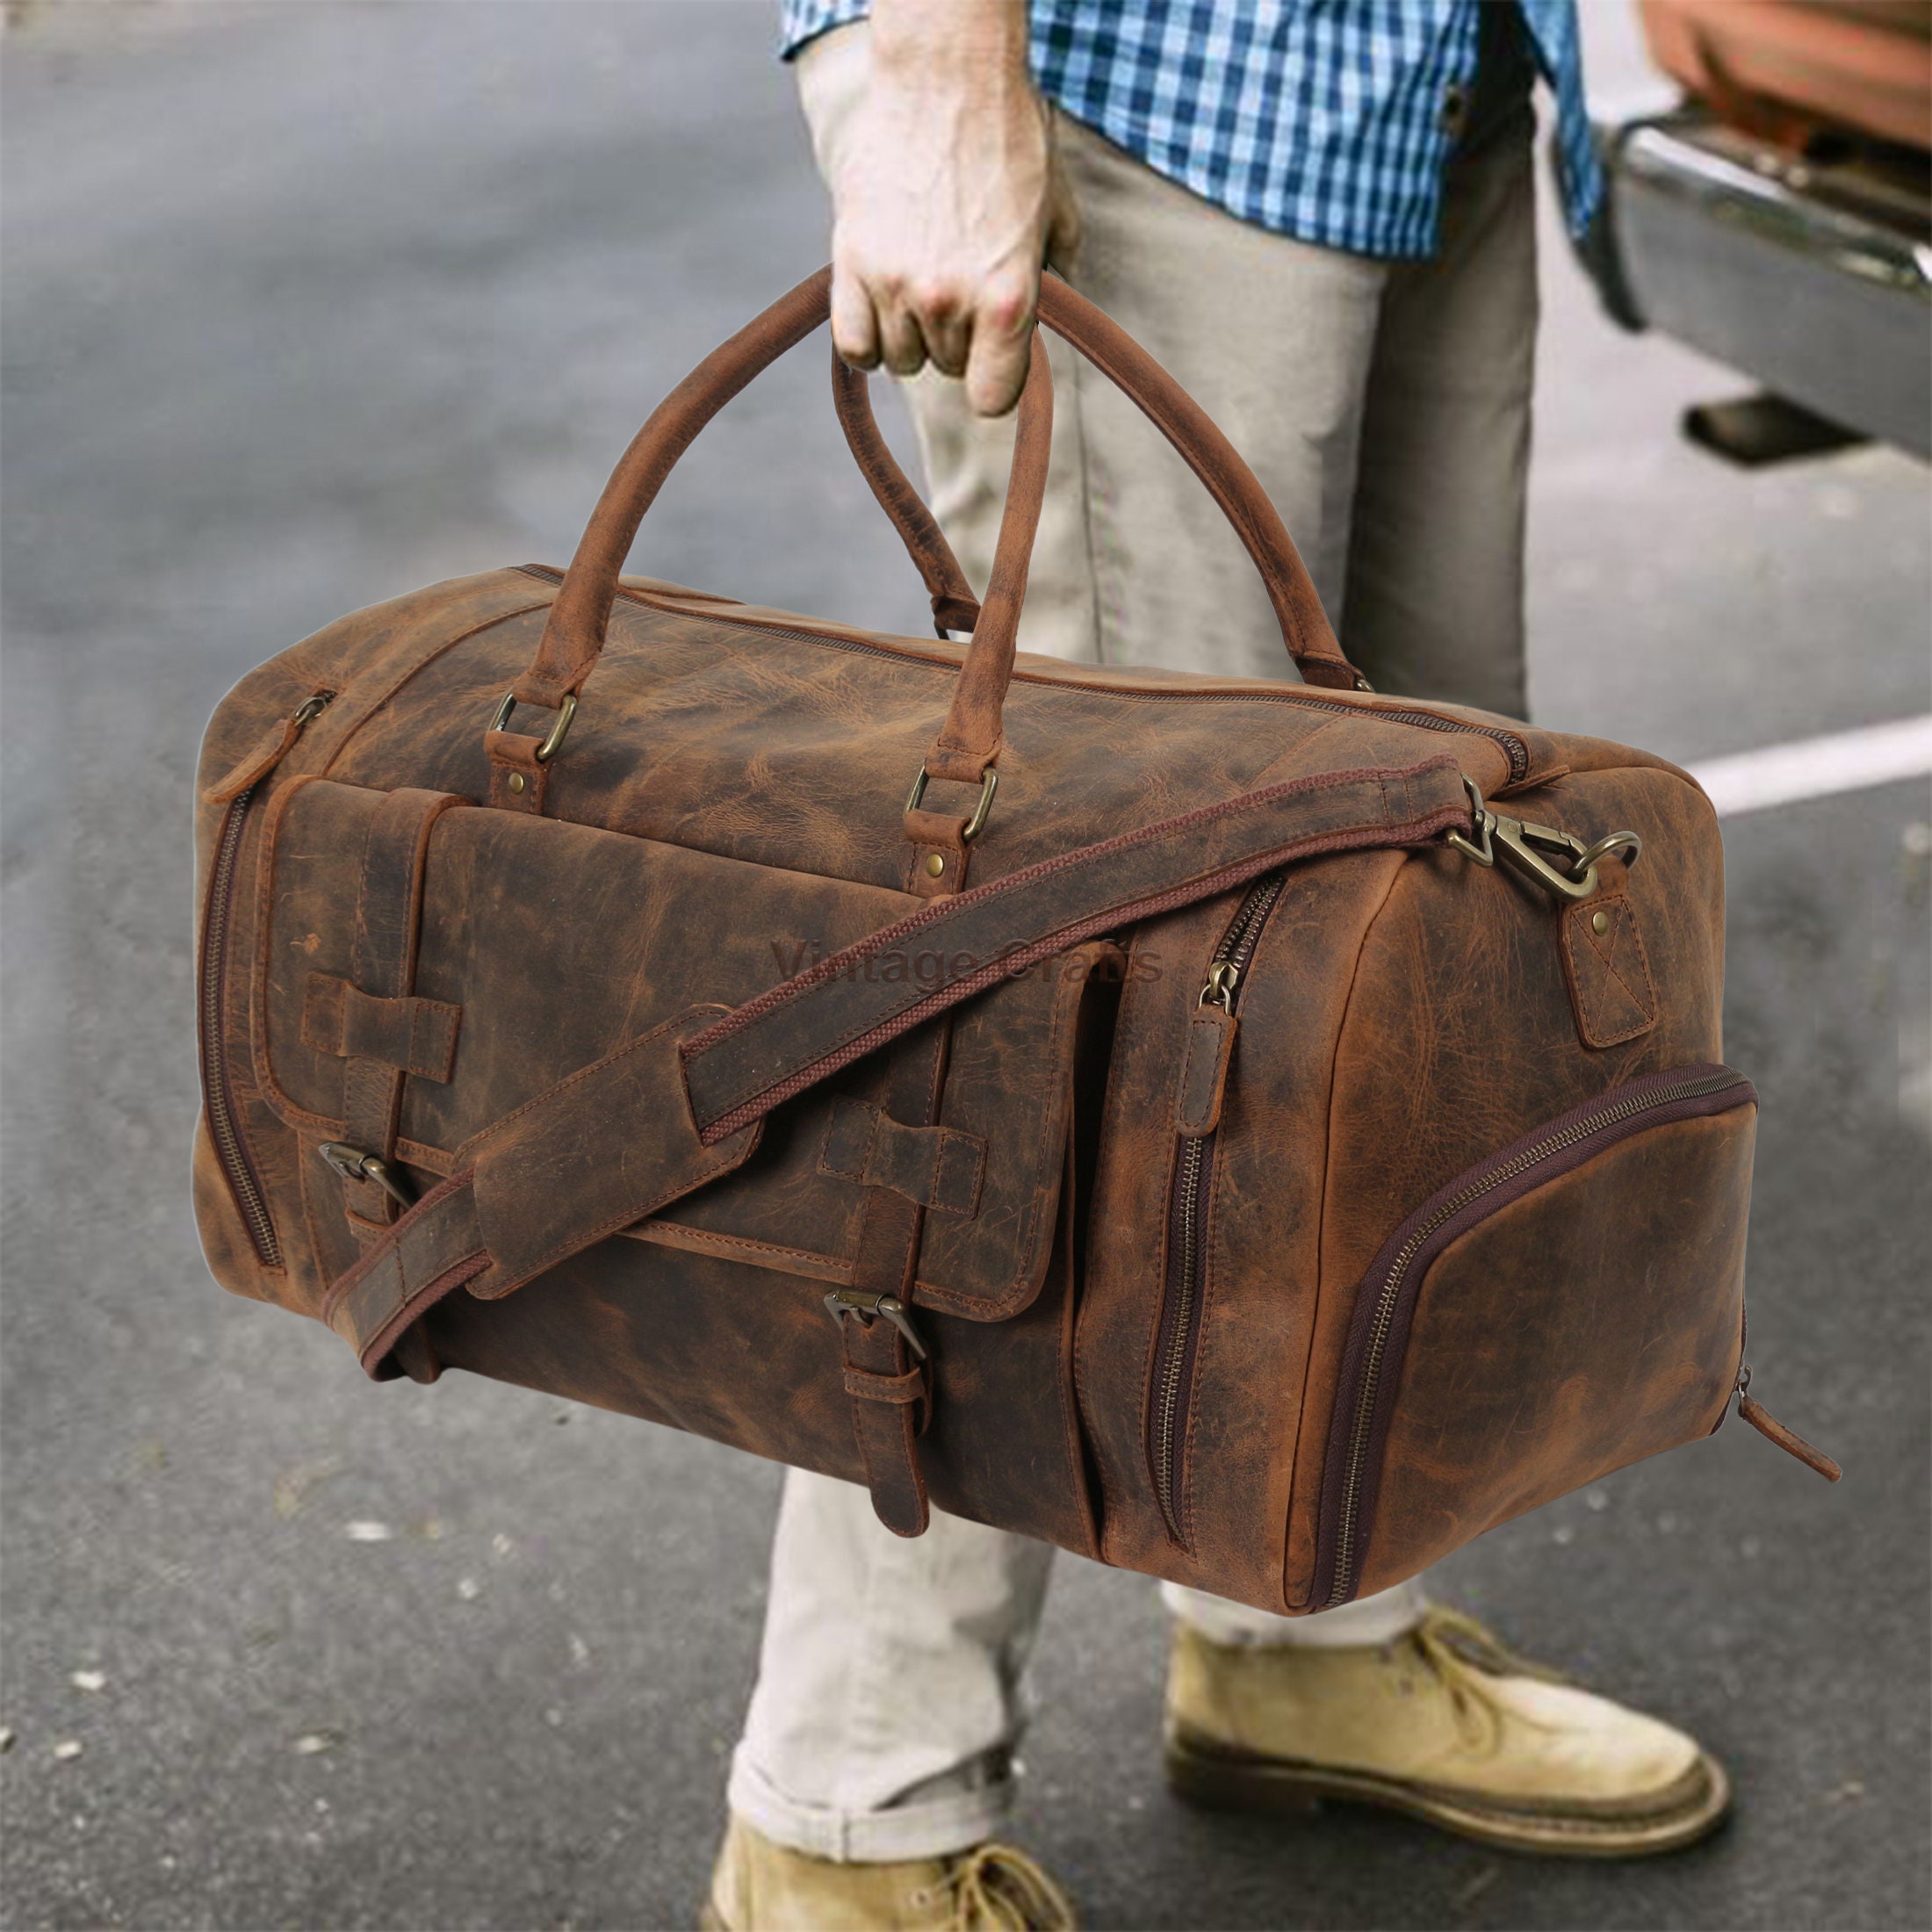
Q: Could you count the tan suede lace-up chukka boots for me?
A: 2